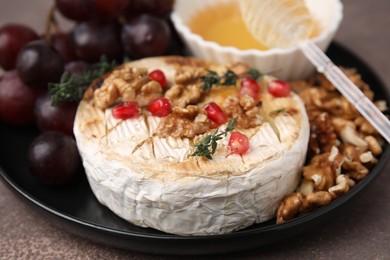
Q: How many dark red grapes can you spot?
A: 12